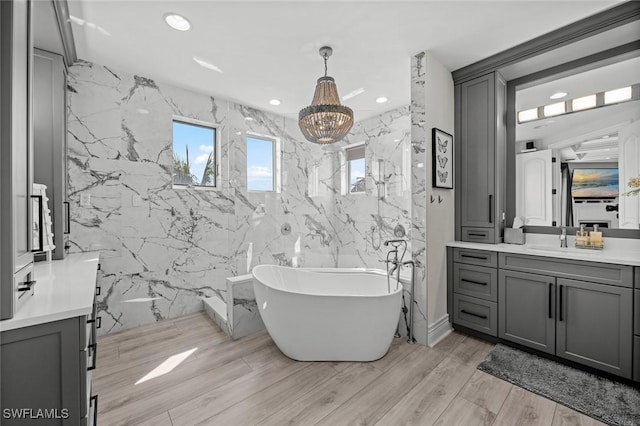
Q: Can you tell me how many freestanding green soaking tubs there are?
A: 0